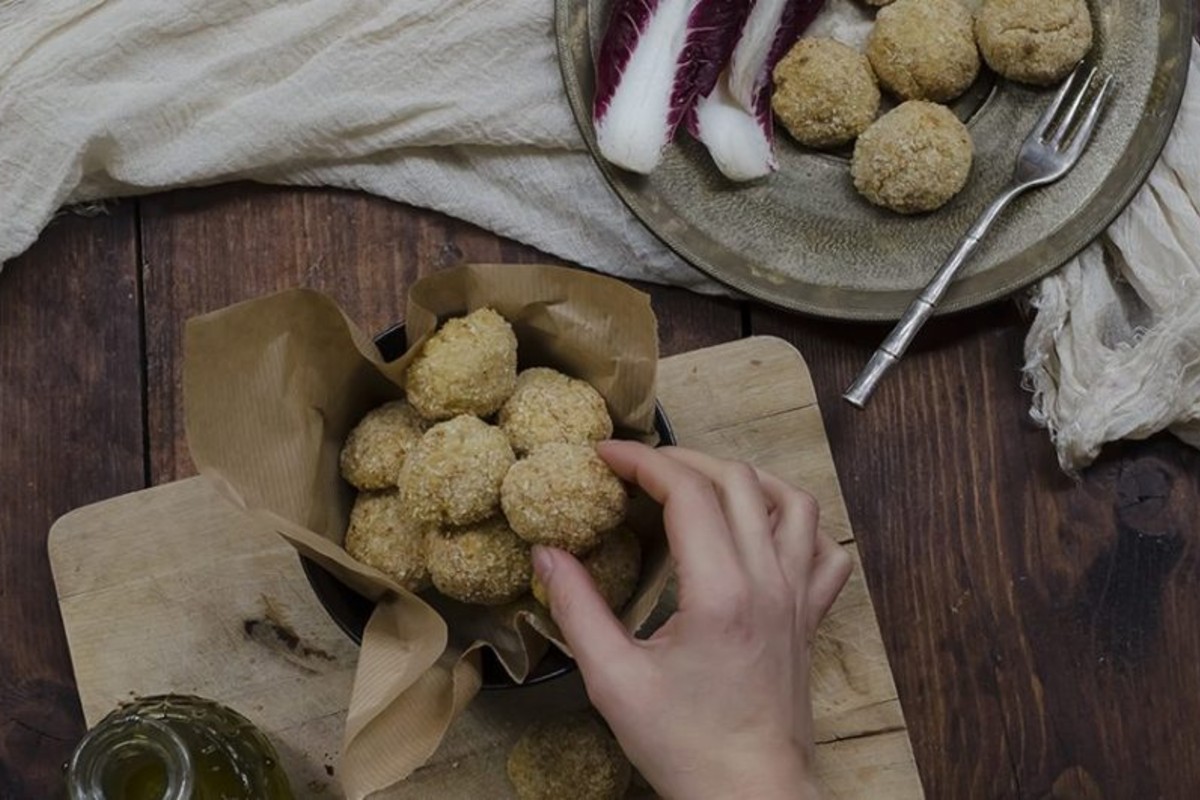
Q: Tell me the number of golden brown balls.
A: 14